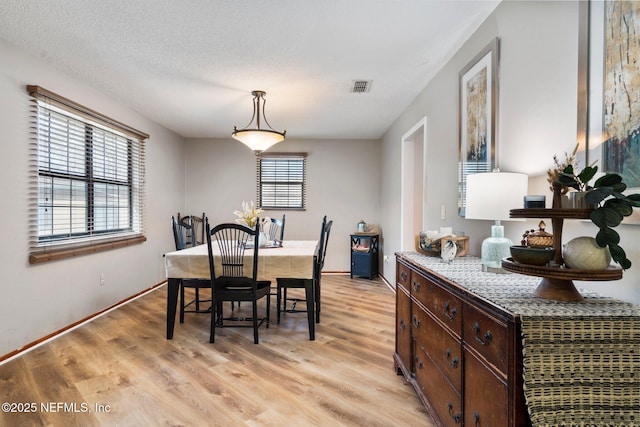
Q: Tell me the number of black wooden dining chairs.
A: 5